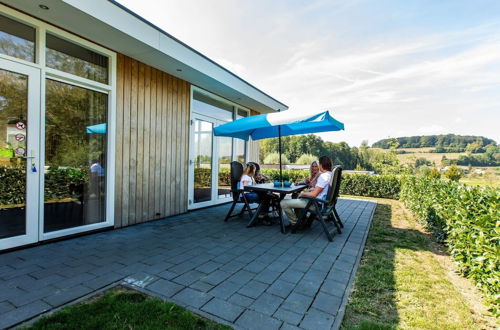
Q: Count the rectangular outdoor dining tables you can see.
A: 1